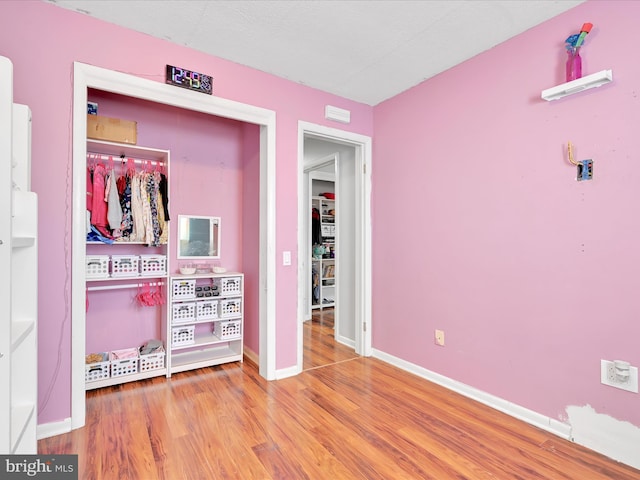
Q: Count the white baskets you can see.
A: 13